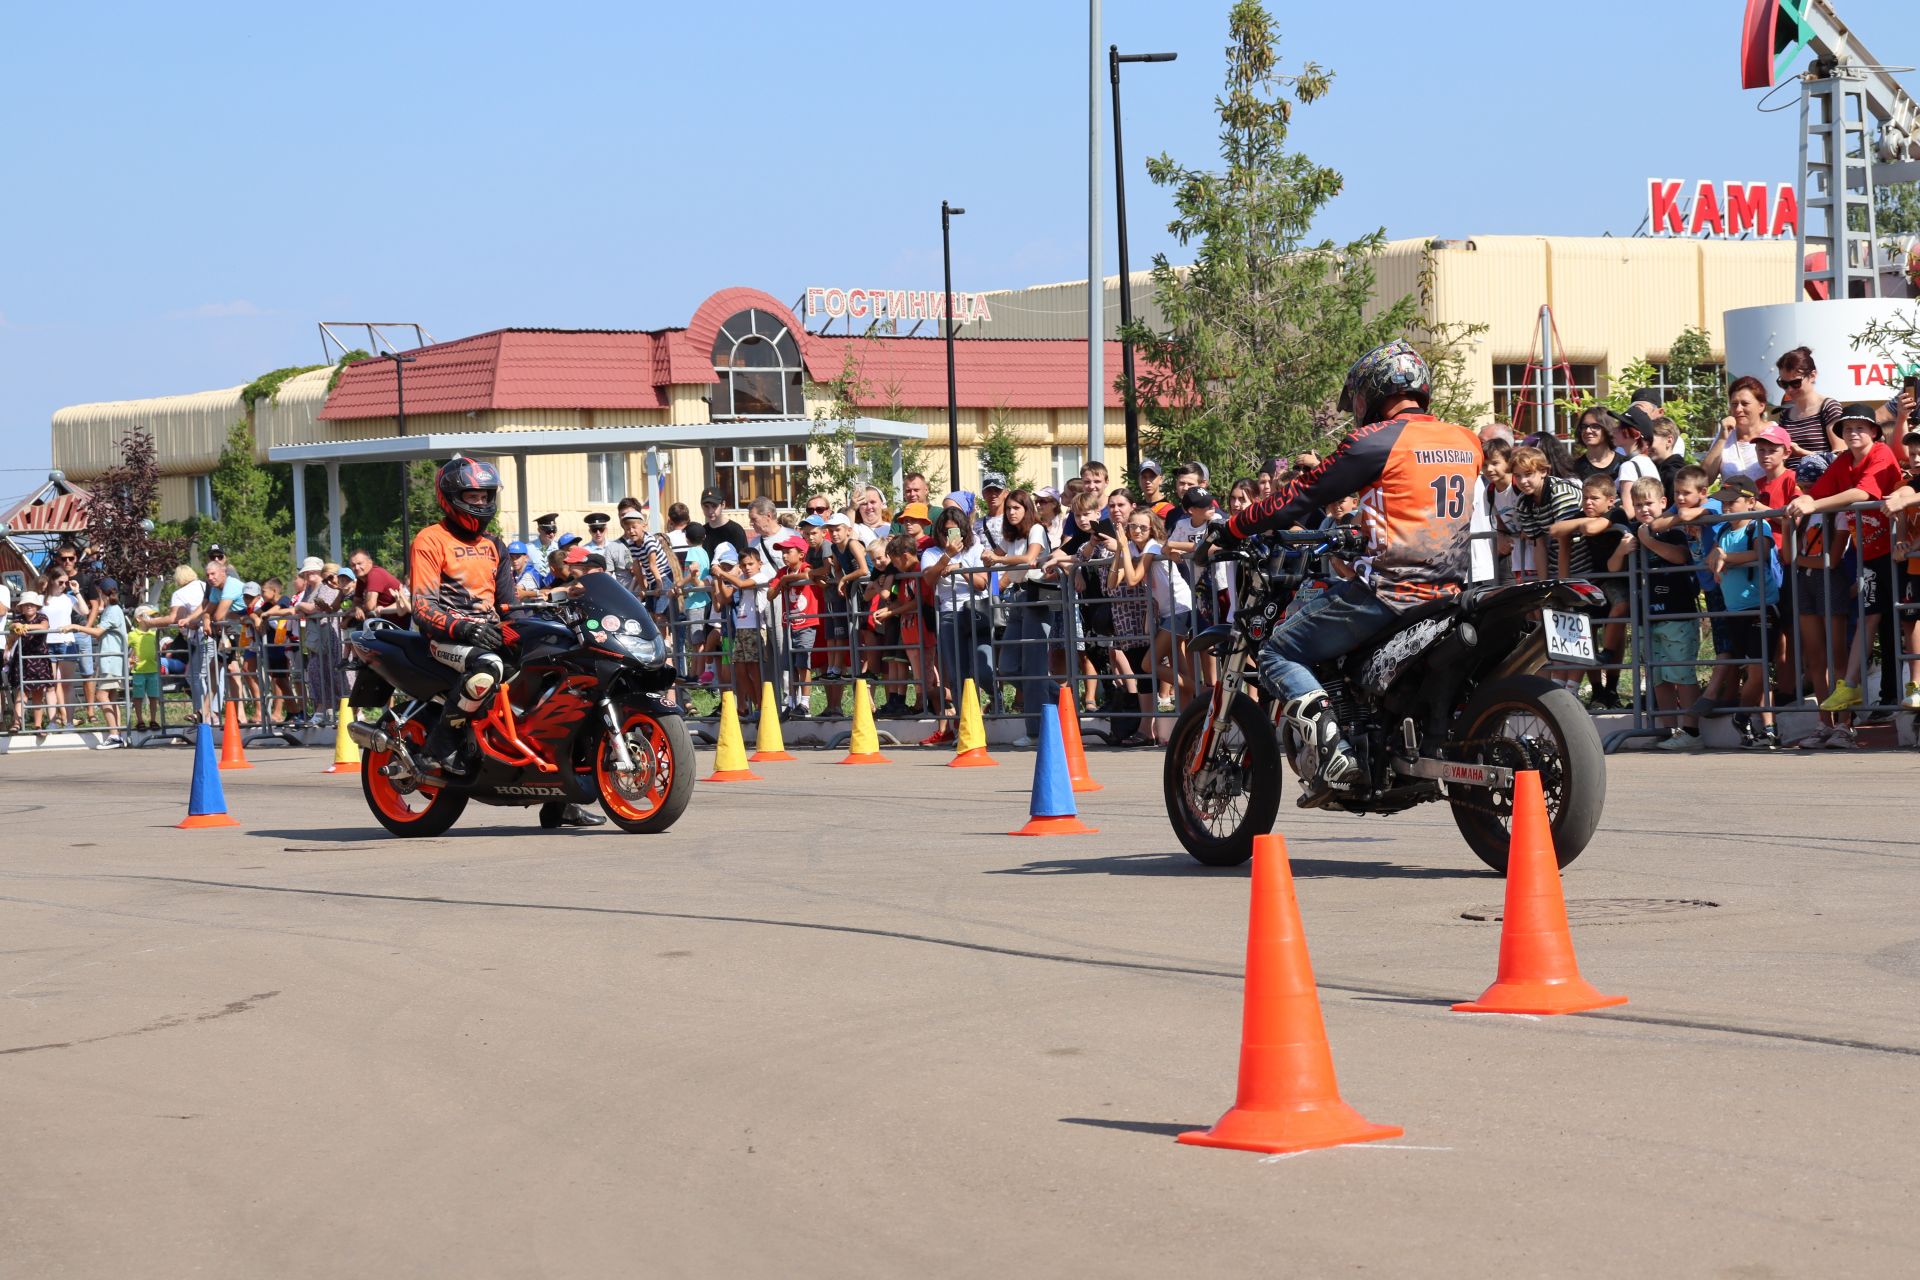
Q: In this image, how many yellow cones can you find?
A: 5